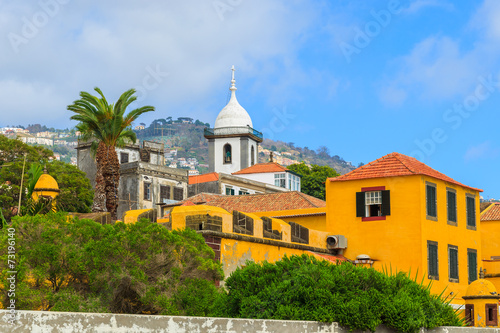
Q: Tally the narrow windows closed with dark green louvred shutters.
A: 6